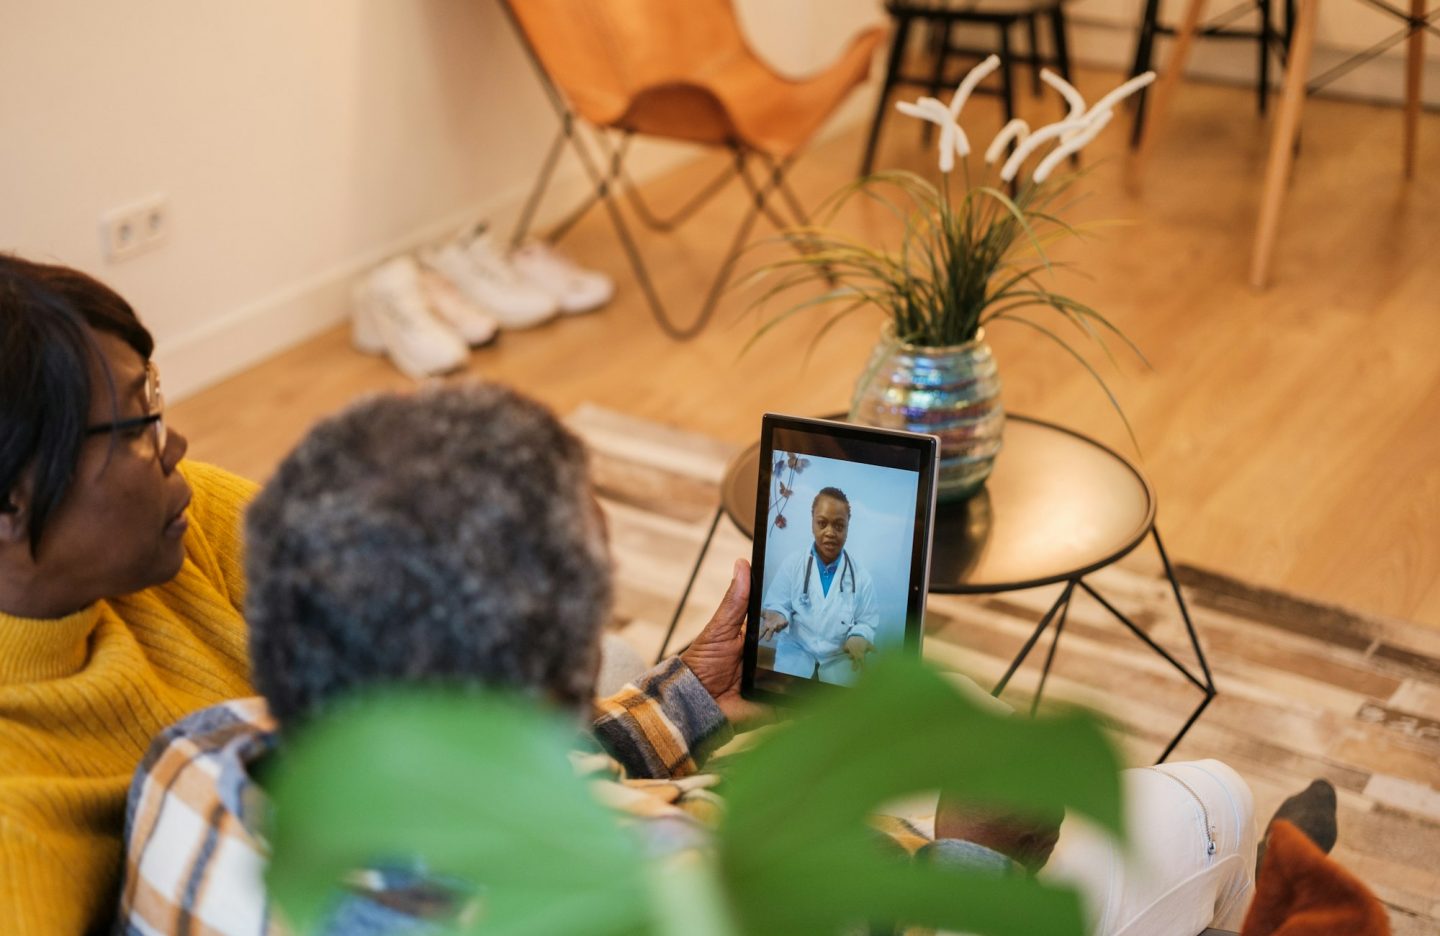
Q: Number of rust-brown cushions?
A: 1